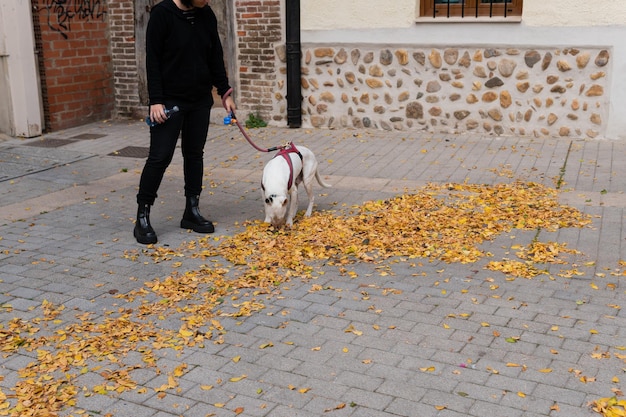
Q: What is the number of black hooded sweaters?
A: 1